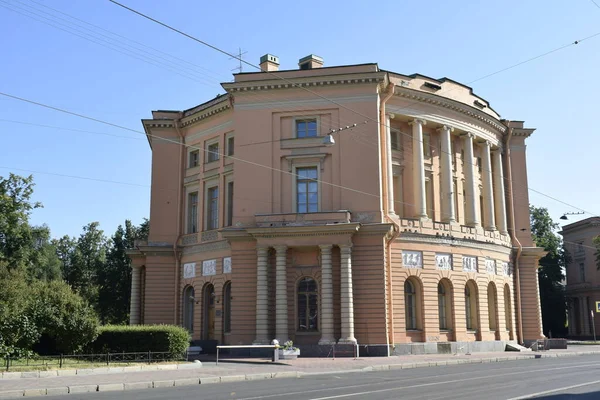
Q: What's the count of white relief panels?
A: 8